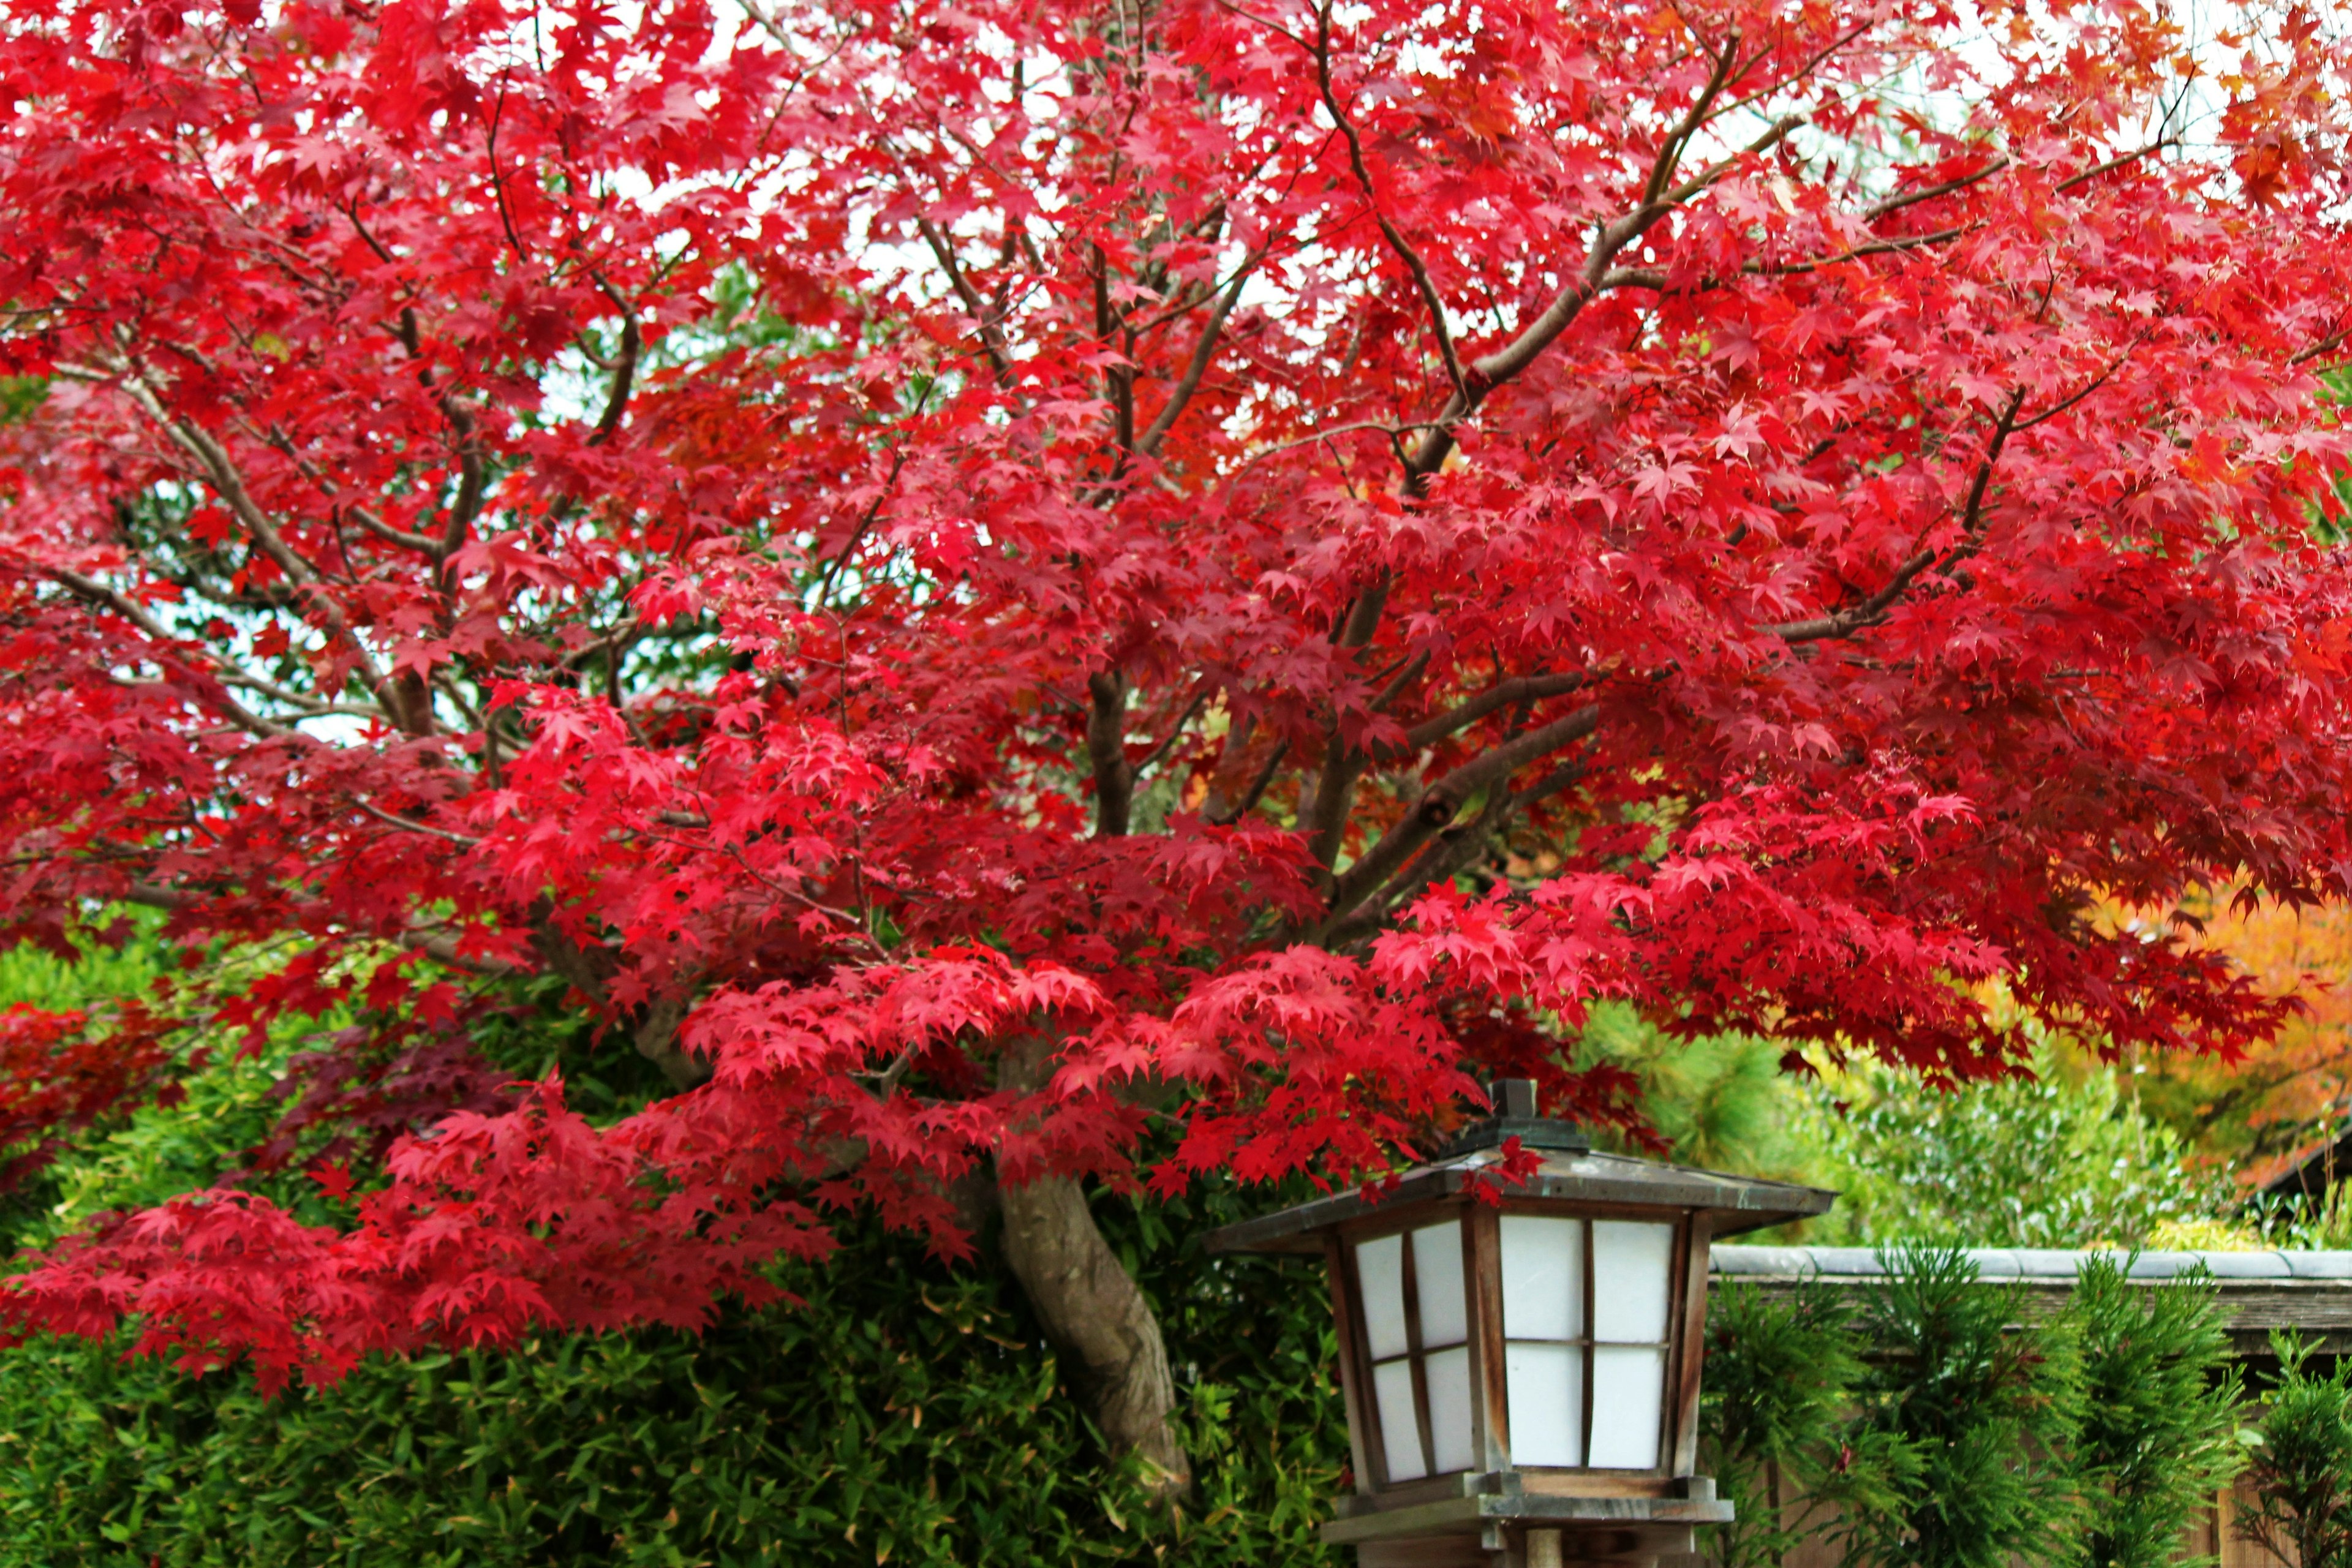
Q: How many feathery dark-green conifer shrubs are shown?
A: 4